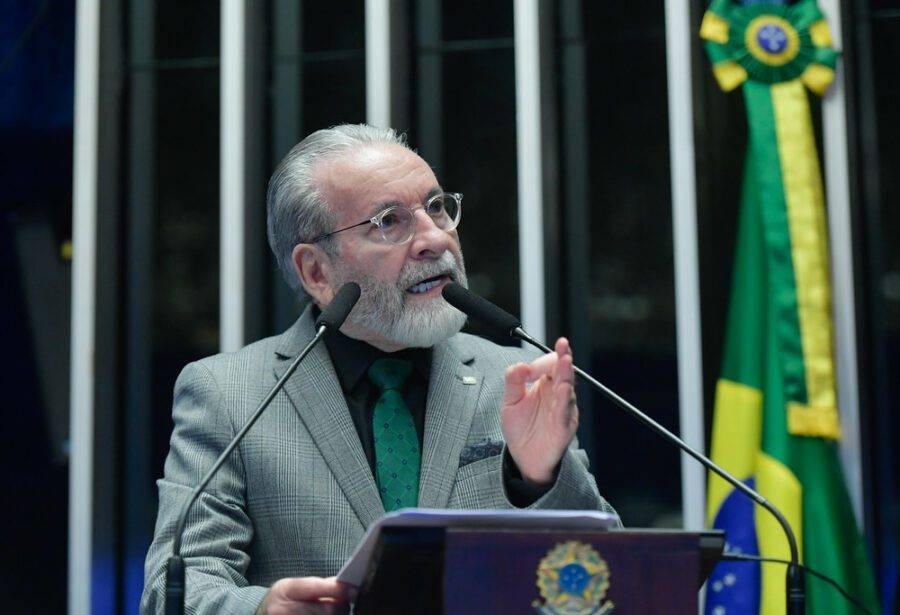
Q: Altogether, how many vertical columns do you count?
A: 6